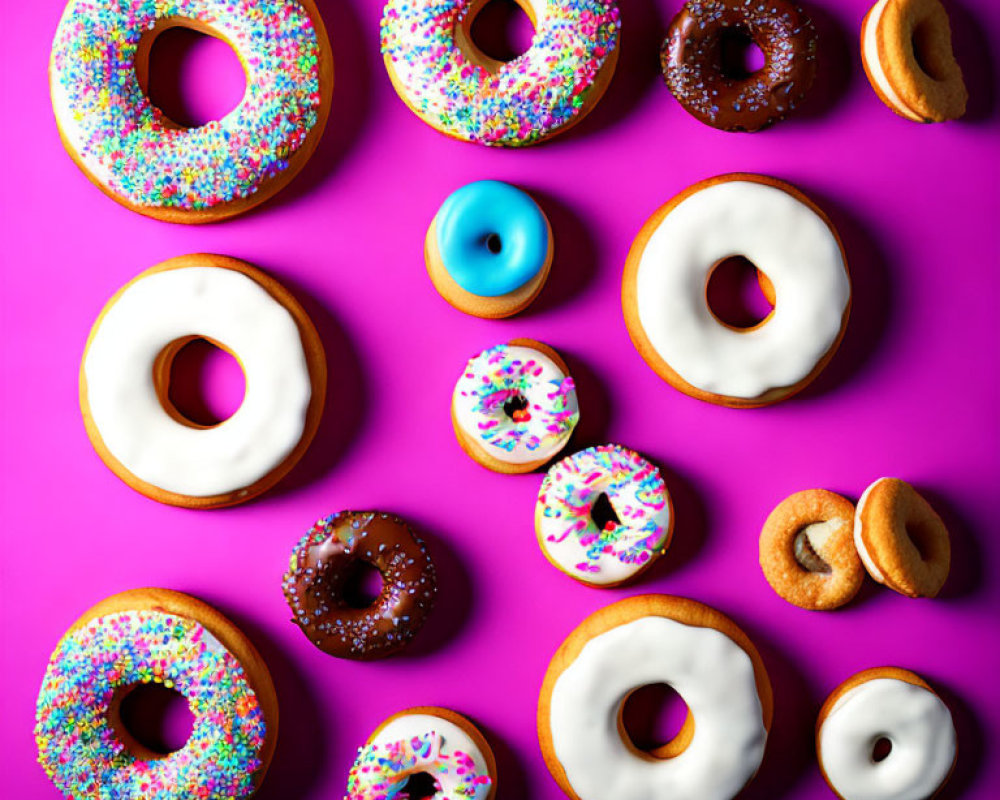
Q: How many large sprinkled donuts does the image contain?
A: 3